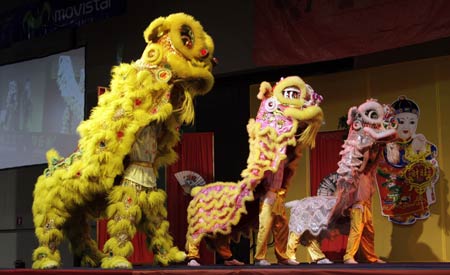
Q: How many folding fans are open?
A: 2